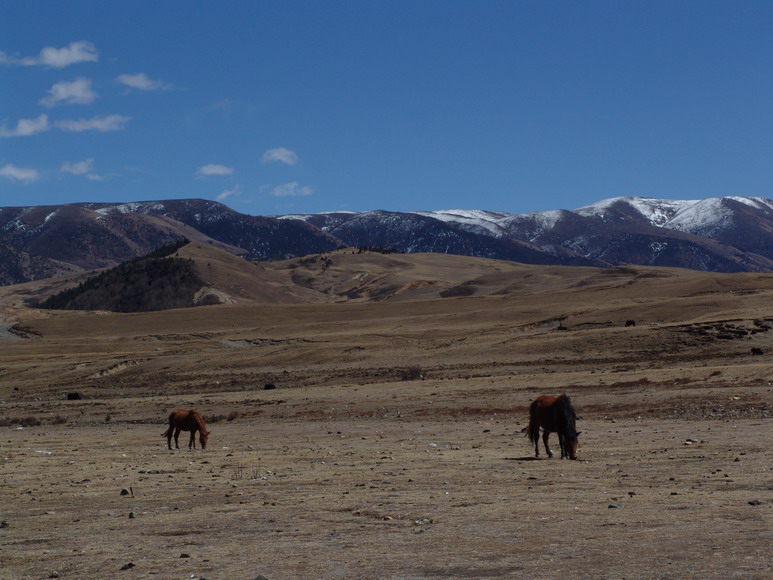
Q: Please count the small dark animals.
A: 4